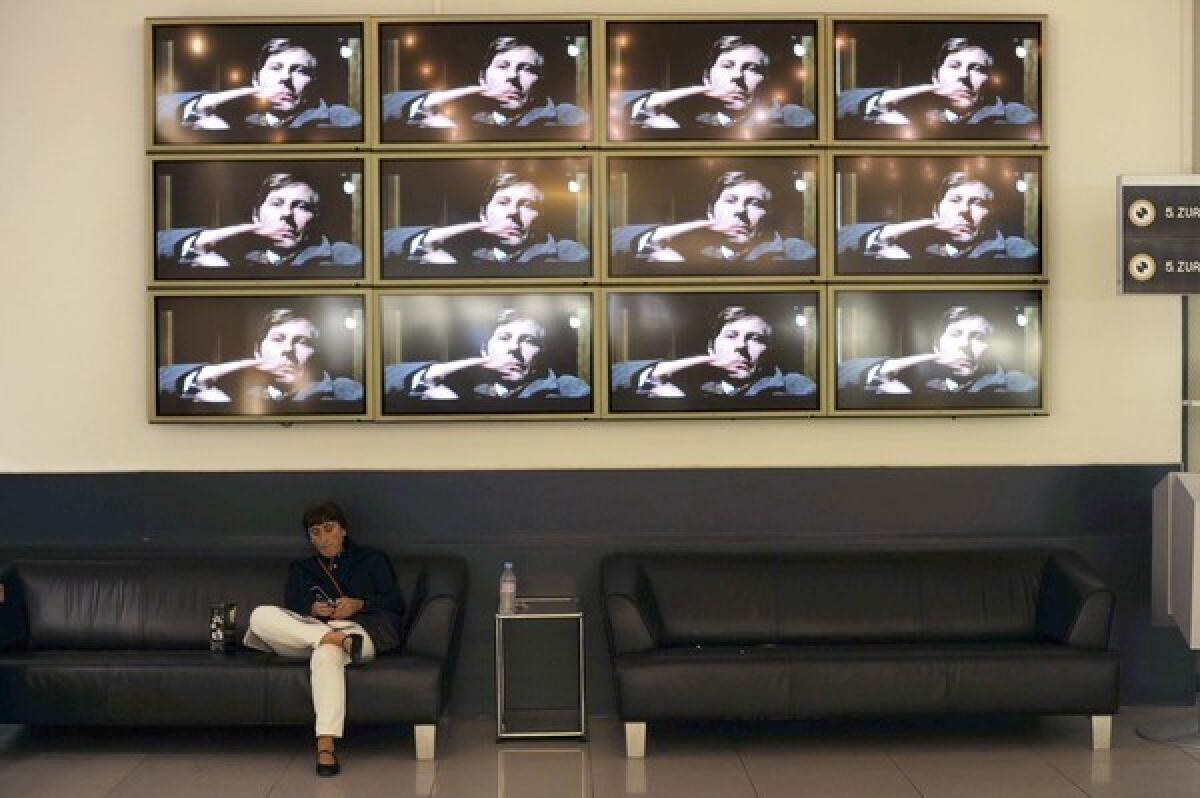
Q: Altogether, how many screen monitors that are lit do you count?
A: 12